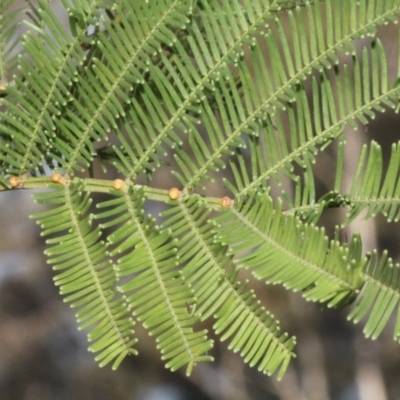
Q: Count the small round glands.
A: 5